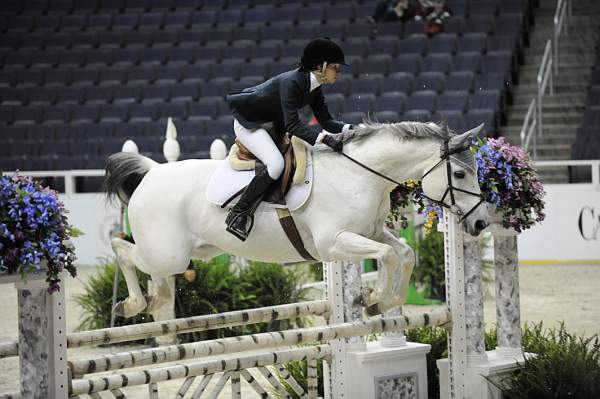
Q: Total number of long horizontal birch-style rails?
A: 3